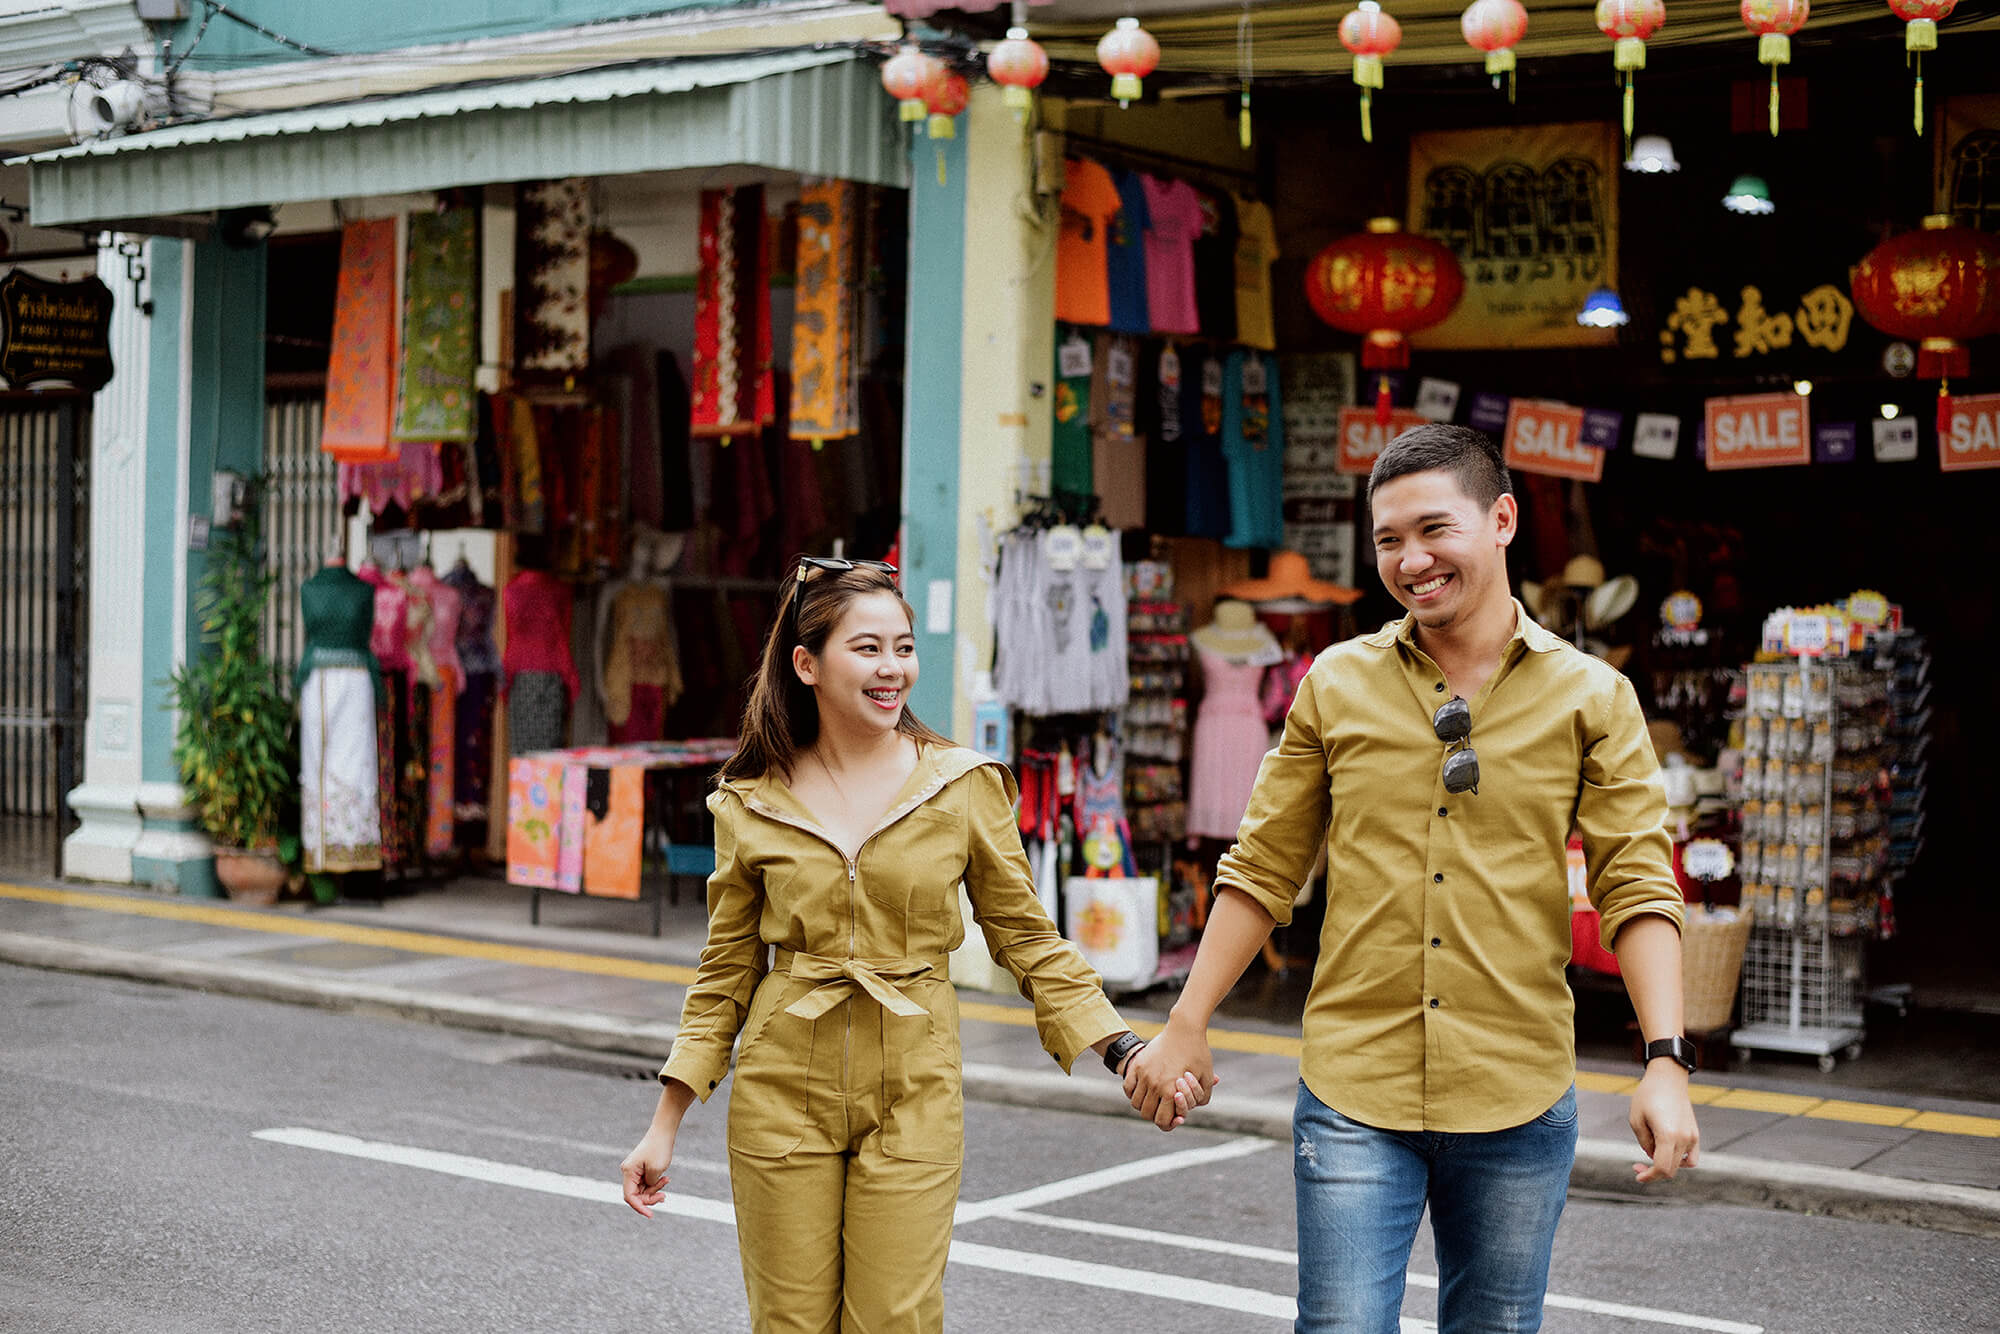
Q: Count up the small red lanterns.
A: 9